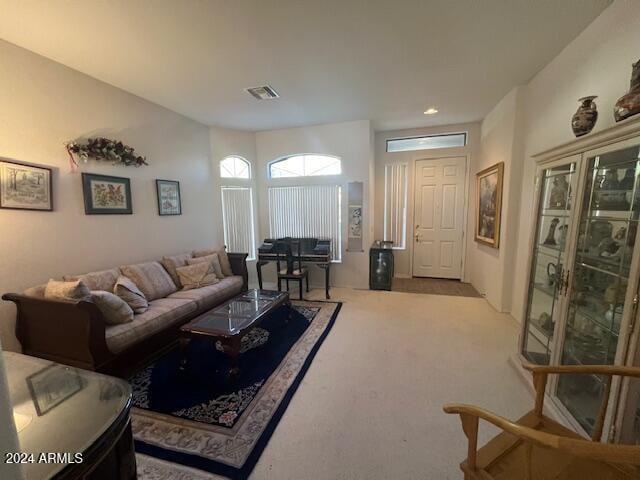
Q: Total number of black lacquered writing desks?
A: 1